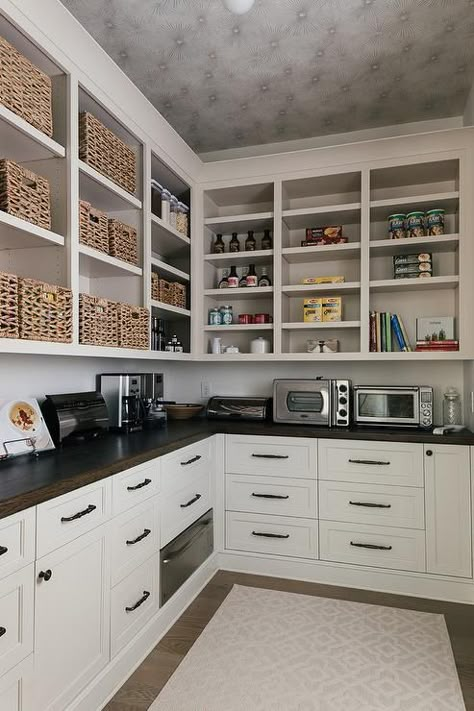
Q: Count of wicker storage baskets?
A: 12